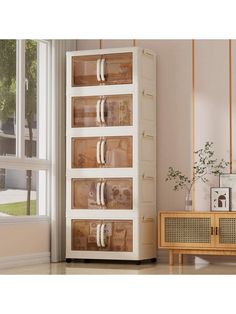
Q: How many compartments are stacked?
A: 5